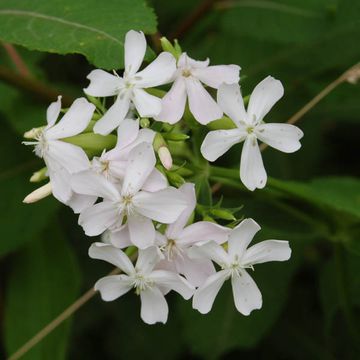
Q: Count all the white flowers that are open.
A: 9